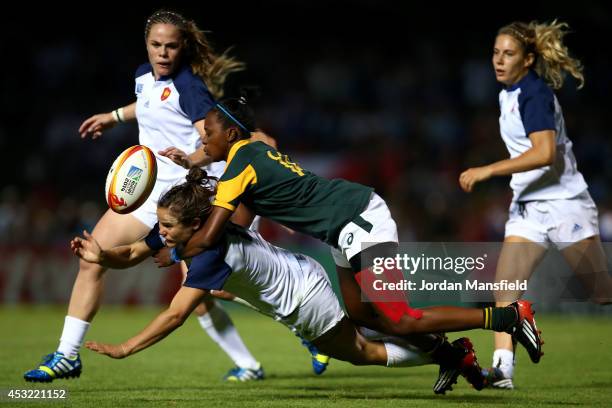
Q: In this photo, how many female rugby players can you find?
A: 4